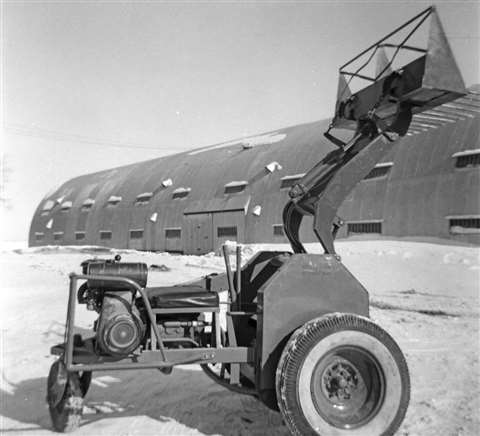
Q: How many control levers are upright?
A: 2